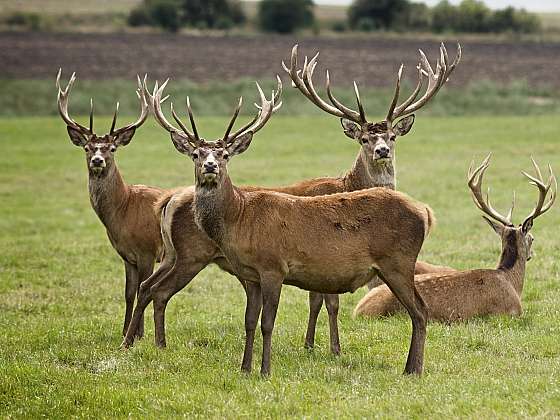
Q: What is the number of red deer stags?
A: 4